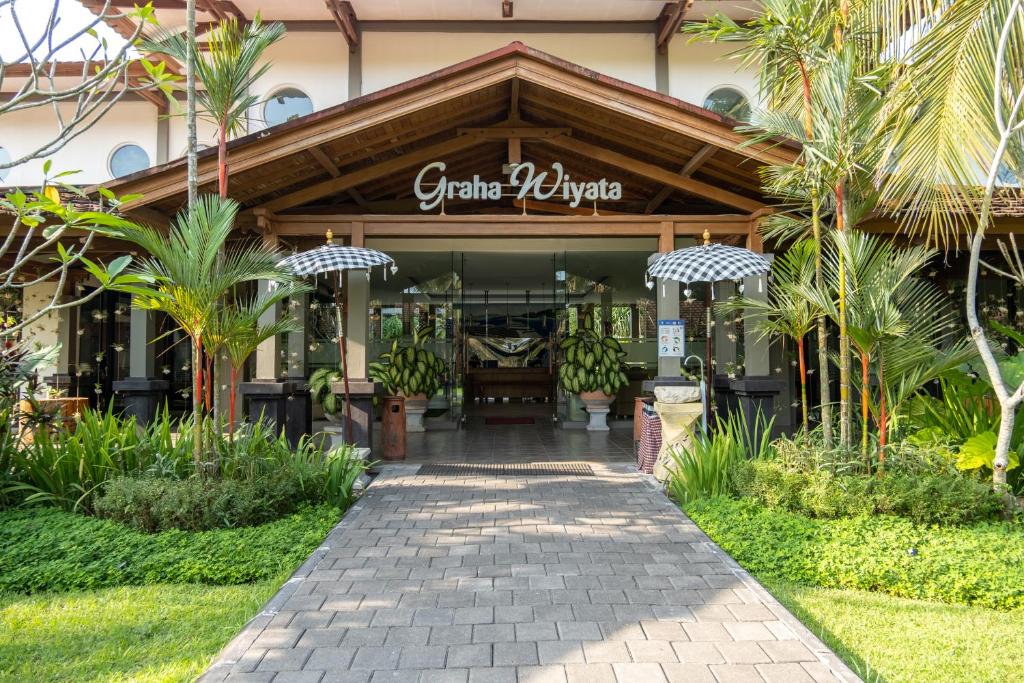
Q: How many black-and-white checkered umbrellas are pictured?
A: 2